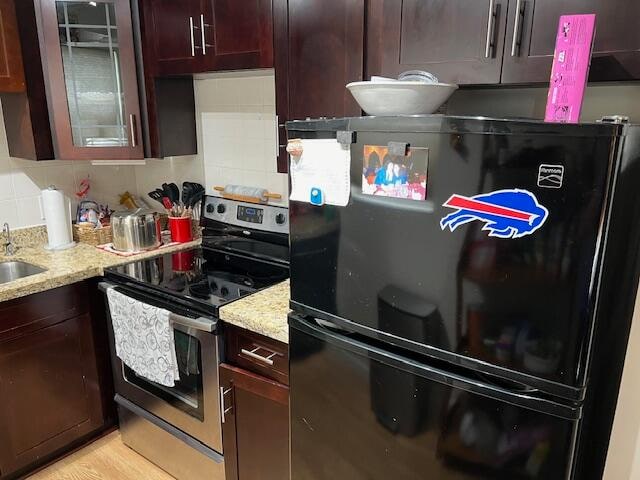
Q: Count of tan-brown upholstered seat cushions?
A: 0